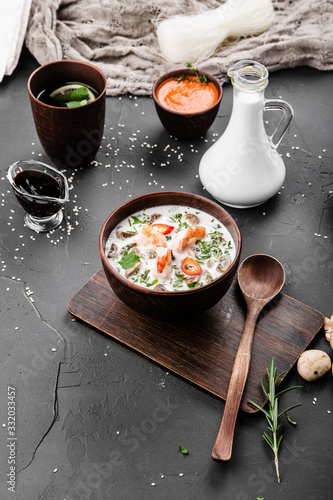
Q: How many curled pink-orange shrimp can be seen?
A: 3